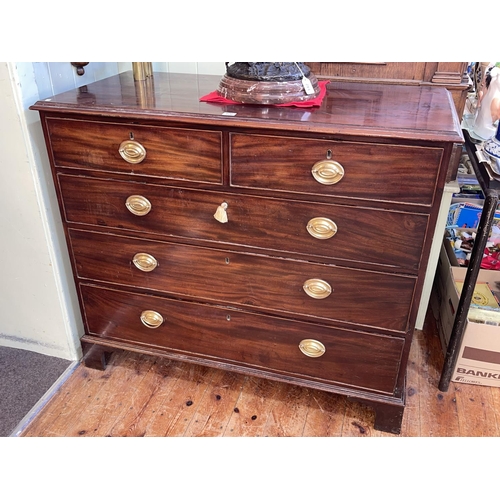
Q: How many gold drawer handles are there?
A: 8